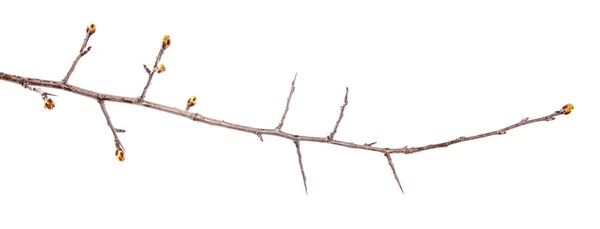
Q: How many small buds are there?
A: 7